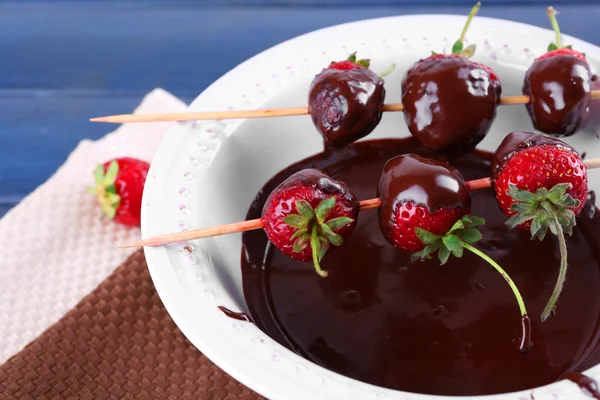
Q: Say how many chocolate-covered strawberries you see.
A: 6